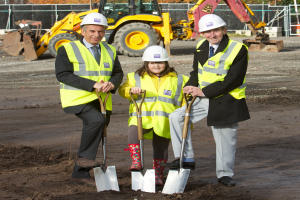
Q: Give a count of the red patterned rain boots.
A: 2